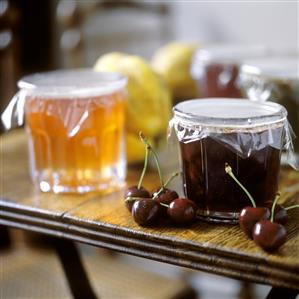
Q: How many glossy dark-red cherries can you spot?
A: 7